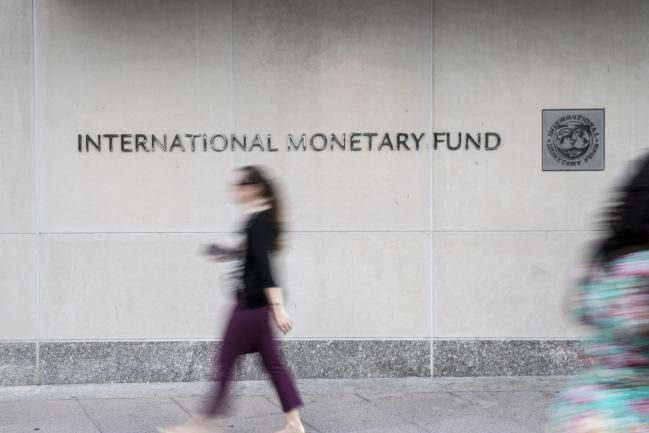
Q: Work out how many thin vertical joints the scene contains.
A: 3